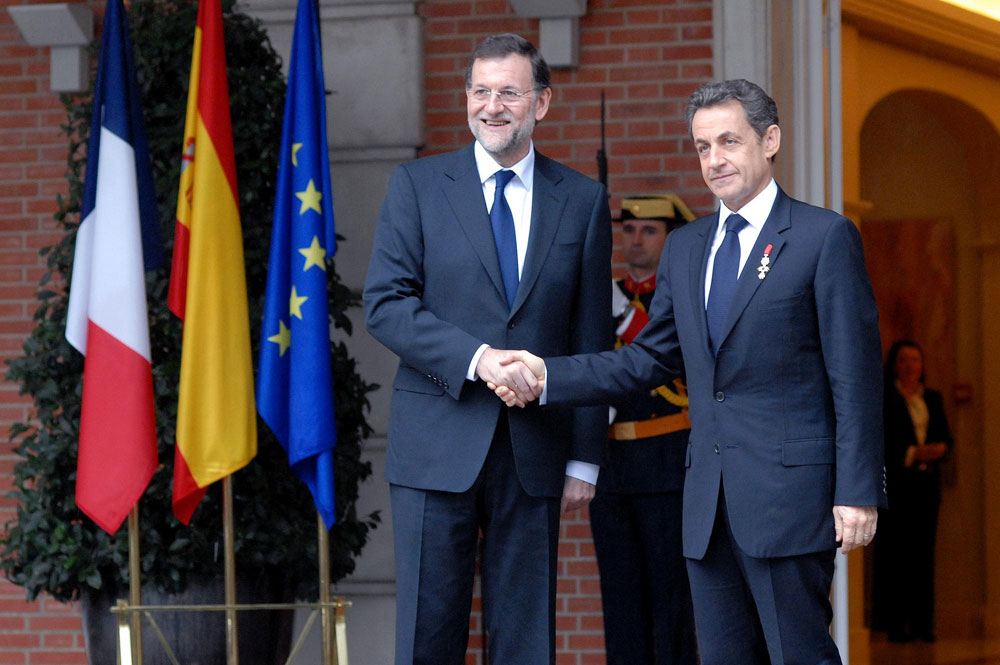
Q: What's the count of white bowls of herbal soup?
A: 0